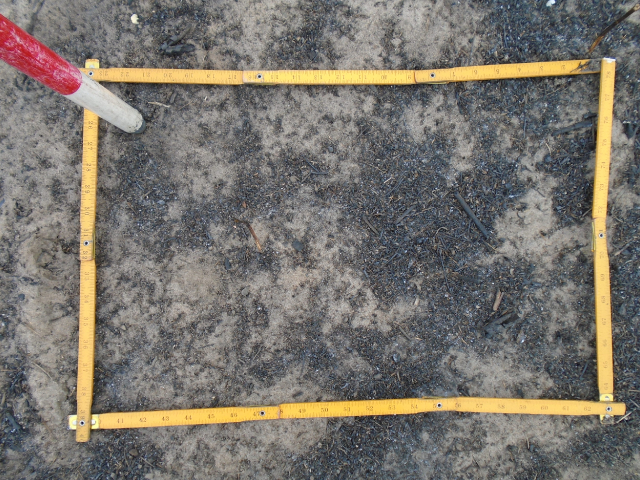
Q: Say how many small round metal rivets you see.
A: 9